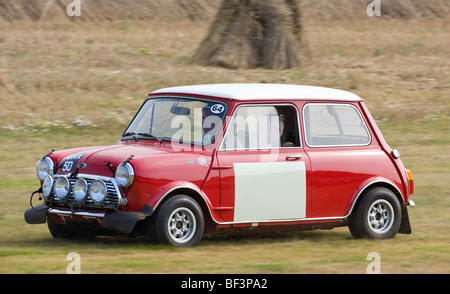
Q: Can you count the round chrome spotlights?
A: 4